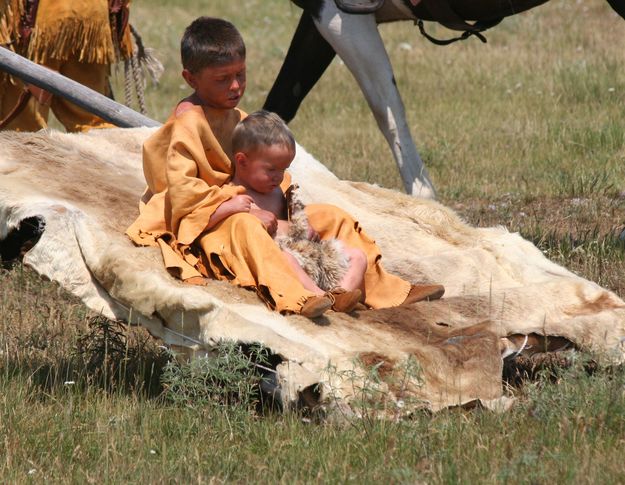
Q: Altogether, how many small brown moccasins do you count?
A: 3